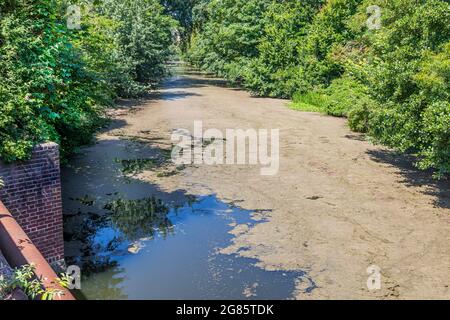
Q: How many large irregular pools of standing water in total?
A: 1